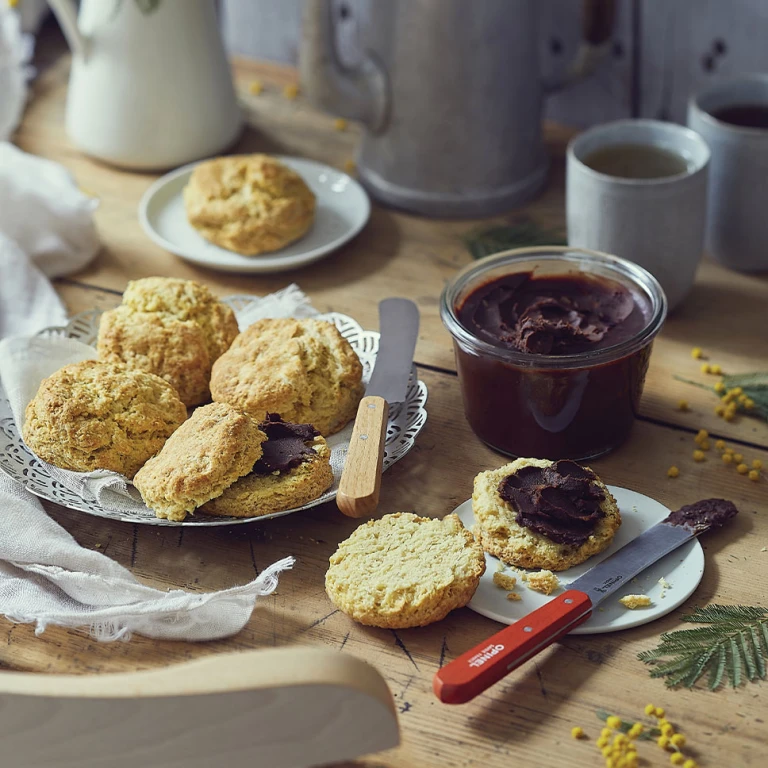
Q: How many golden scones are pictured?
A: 6